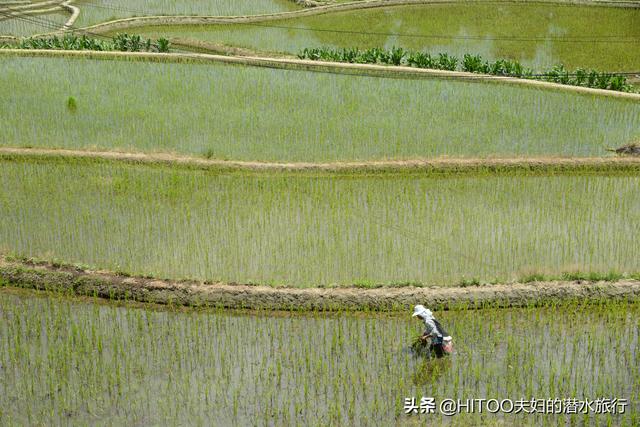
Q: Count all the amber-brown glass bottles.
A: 0